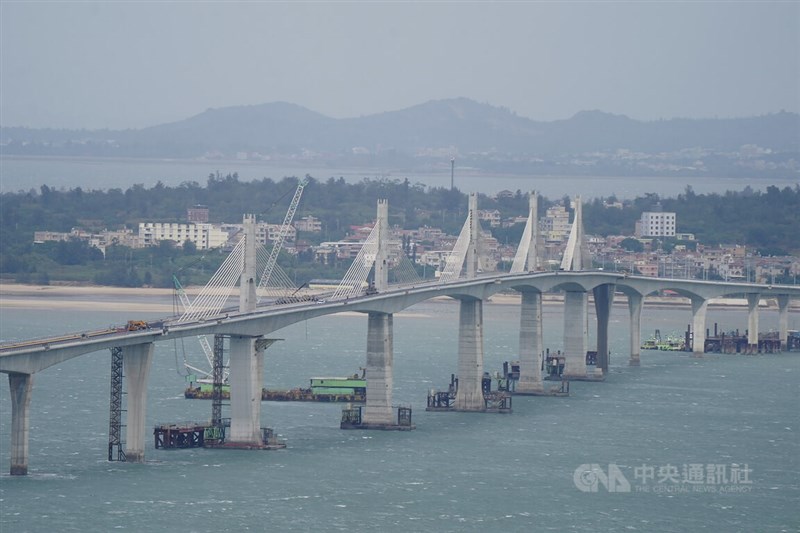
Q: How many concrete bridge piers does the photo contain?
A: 12